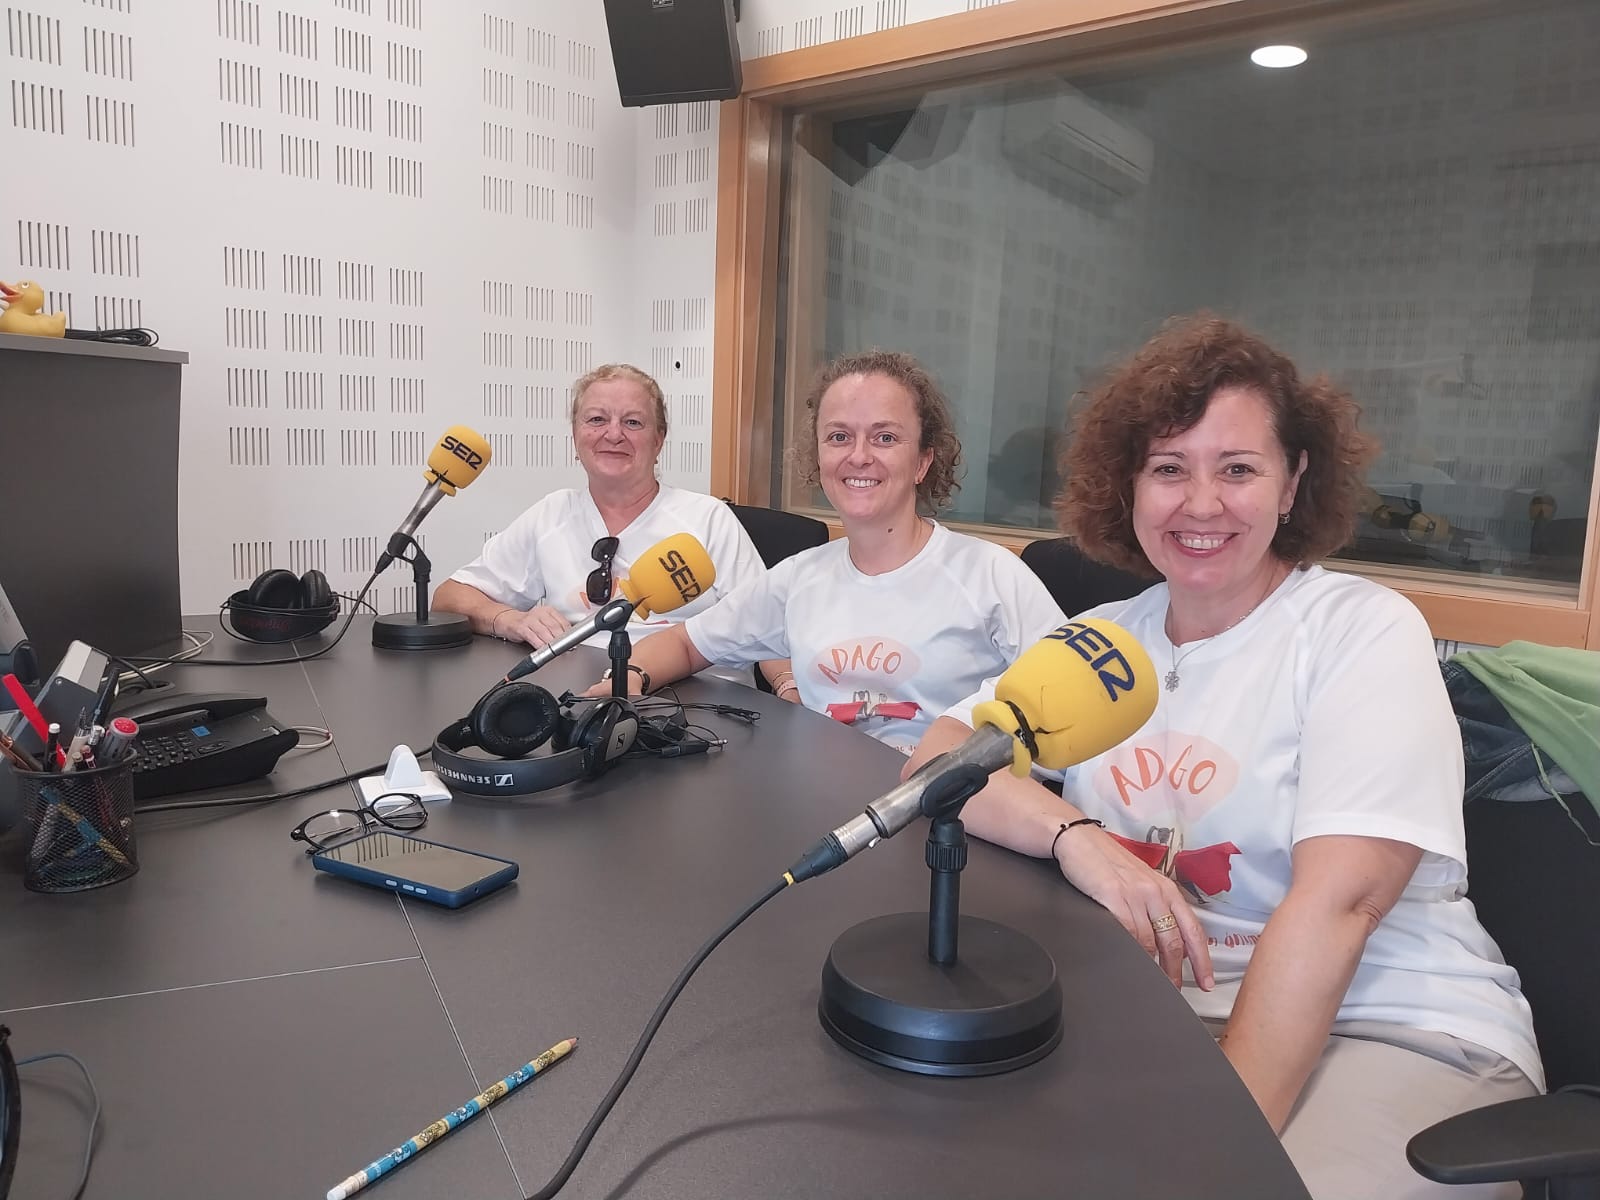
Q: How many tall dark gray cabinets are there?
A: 1